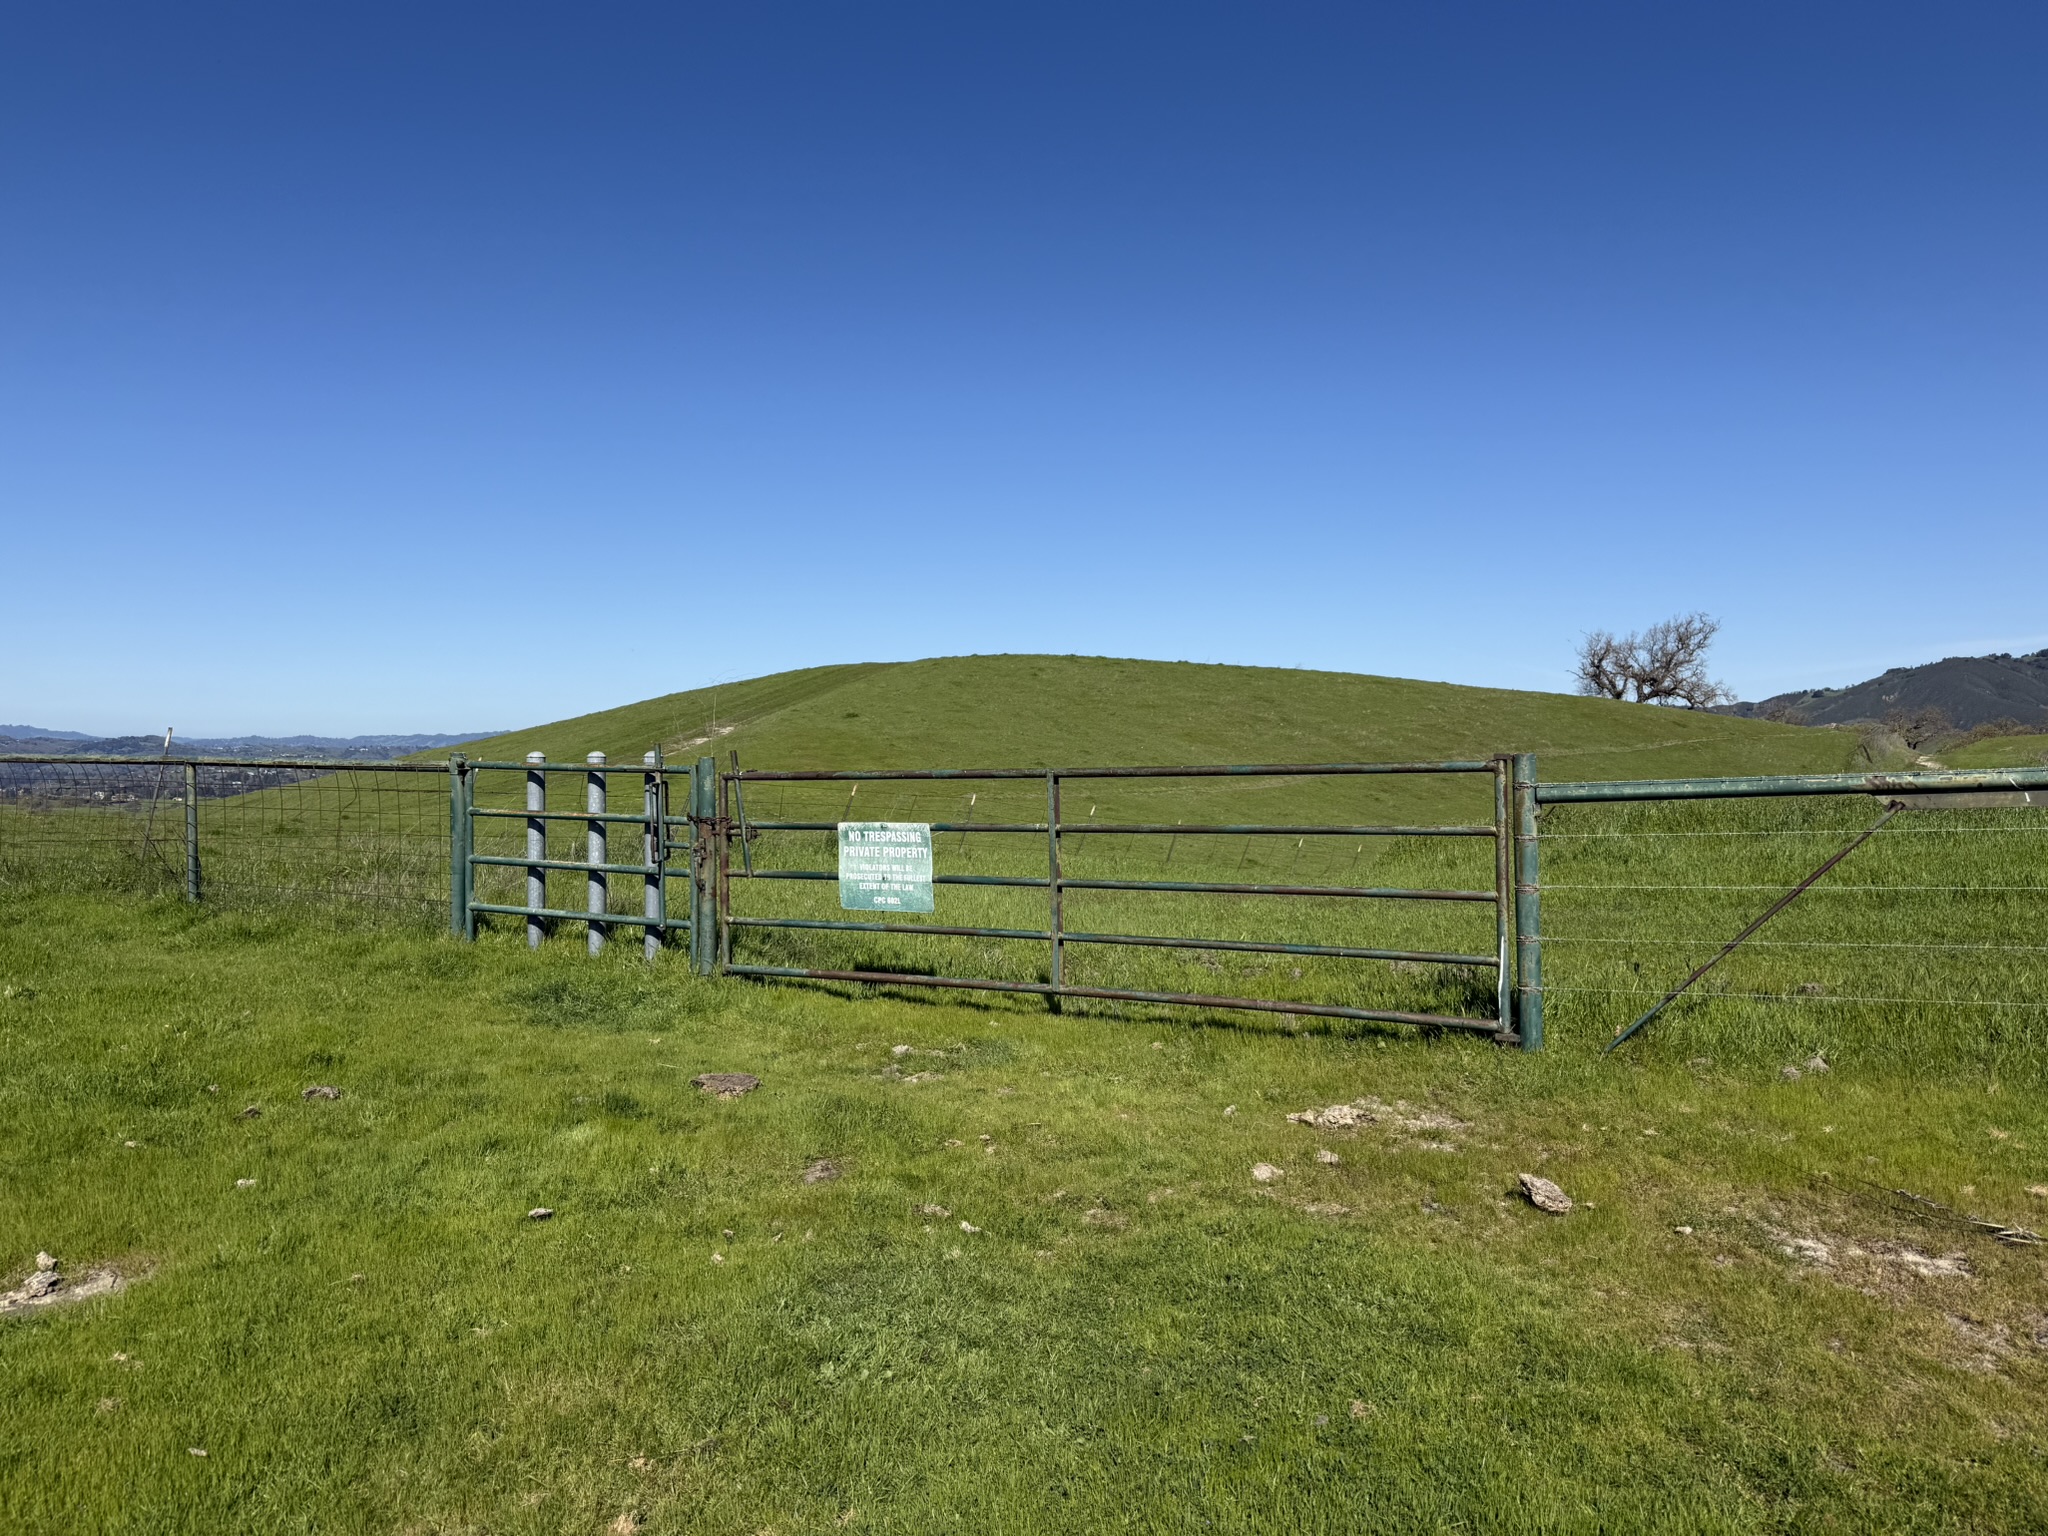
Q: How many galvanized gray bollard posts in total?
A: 3